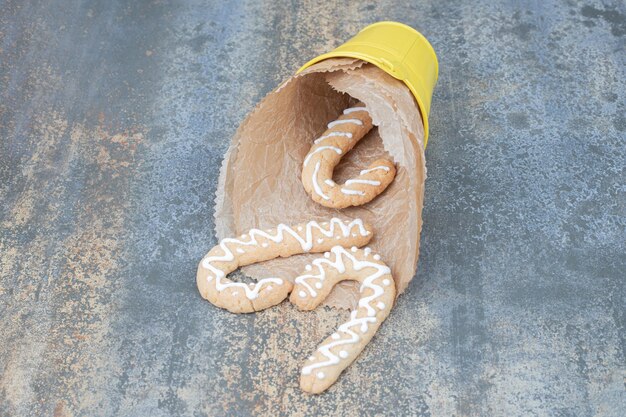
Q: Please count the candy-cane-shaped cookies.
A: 3